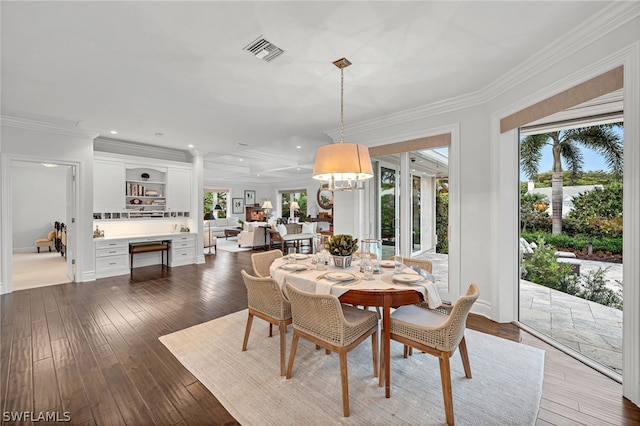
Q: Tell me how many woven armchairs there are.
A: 6